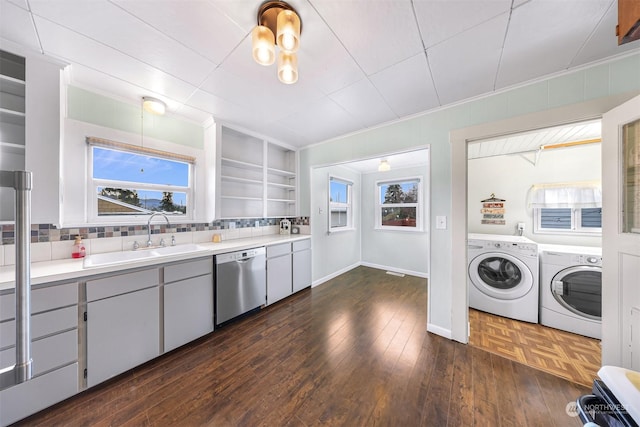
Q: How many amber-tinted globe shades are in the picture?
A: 3